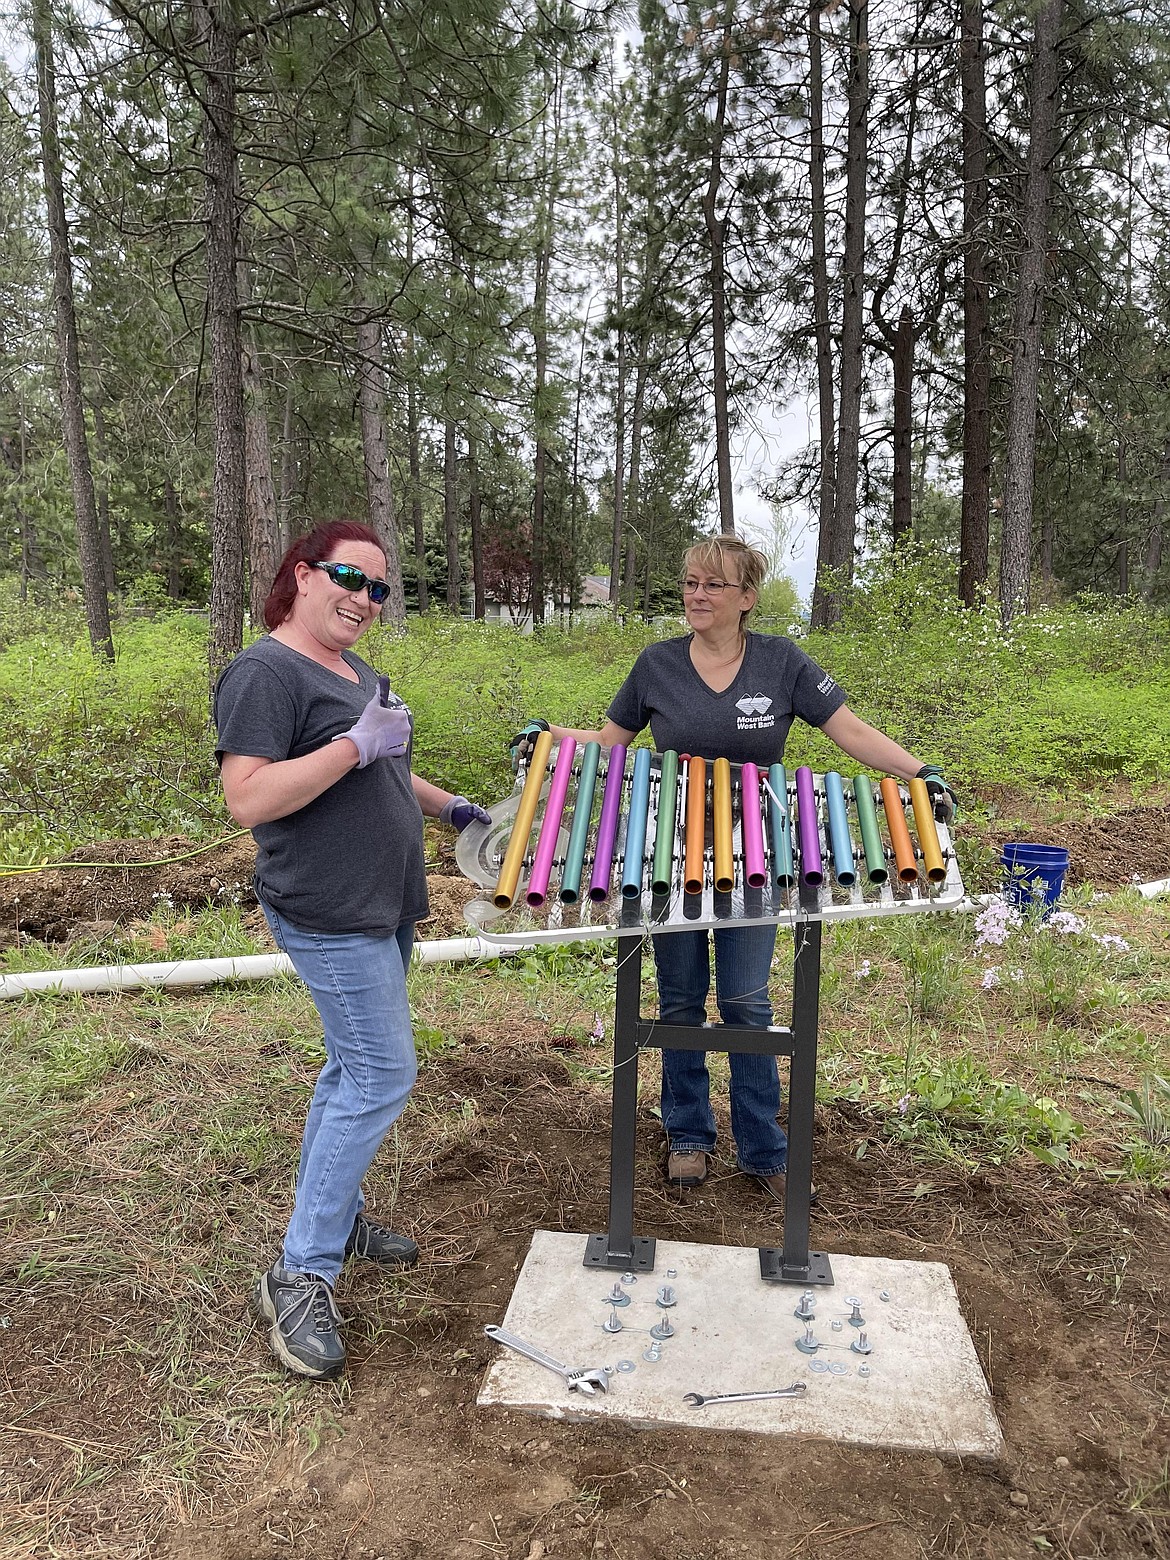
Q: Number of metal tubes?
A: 15